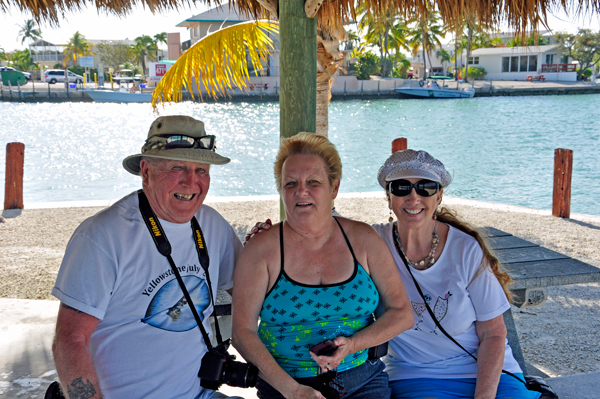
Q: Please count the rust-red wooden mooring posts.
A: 3